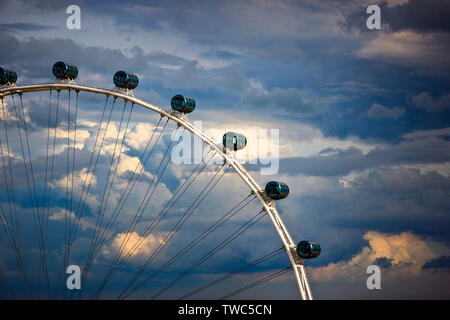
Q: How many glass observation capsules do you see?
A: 7